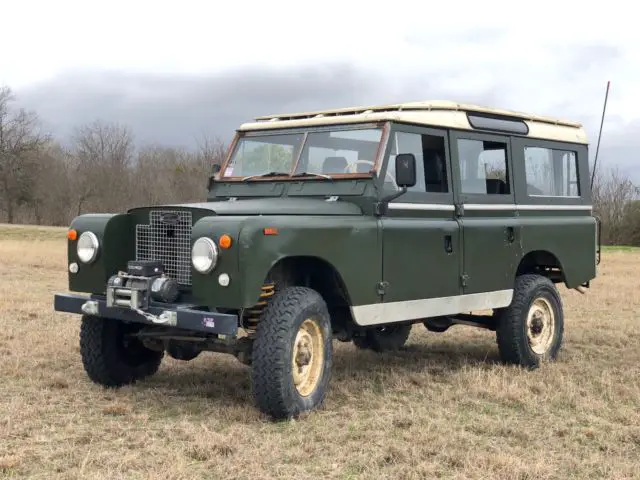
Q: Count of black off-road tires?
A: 4